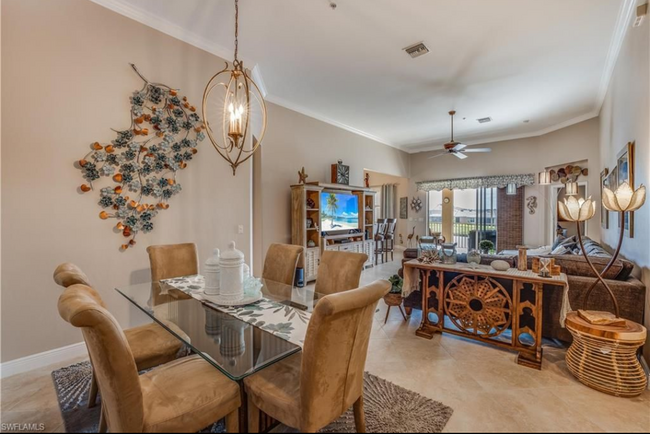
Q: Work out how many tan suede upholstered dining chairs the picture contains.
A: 6